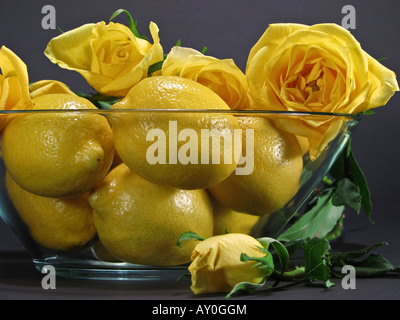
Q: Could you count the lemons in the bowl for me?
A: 6